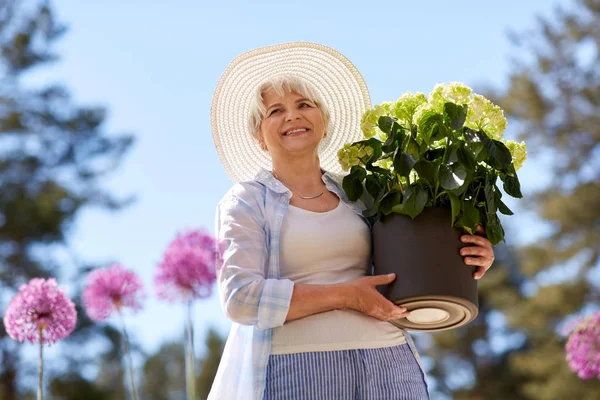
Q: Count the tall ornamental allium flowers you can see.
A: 4